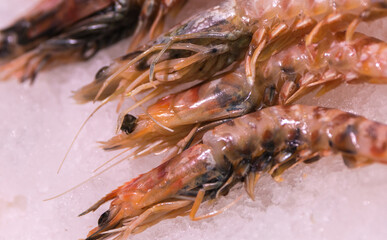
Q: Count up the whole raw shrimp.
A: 4